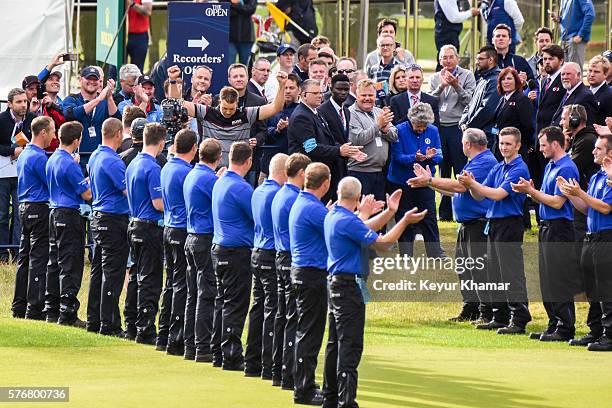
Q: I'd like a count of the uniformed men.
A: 15